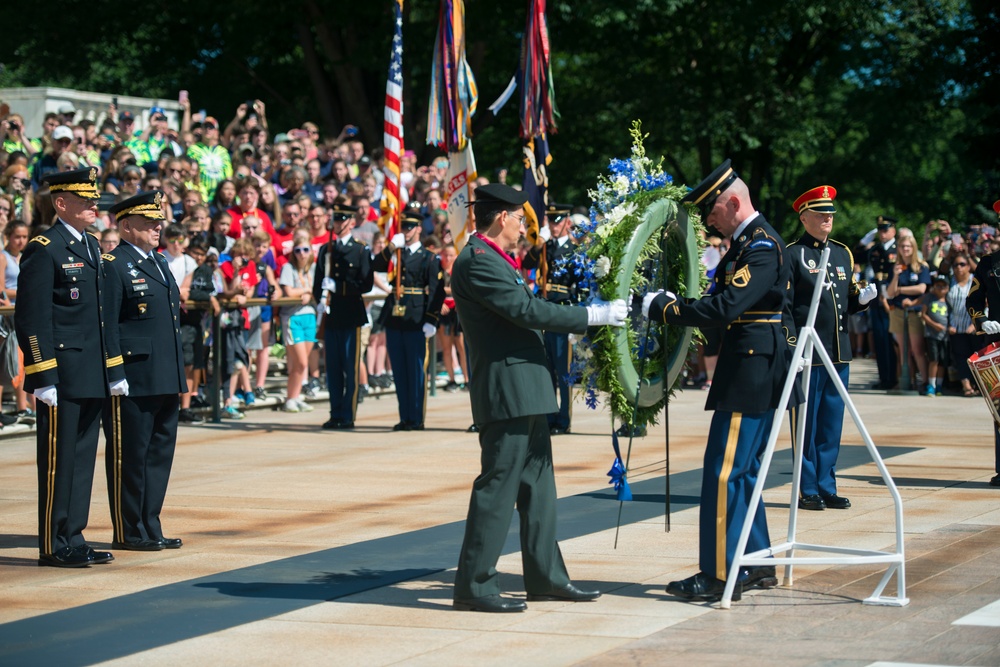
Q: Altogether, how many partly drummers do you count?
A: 1